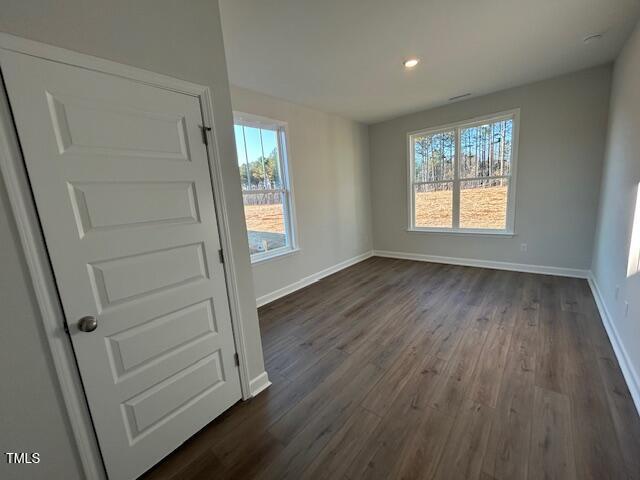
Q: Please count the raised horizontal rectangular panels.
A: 5